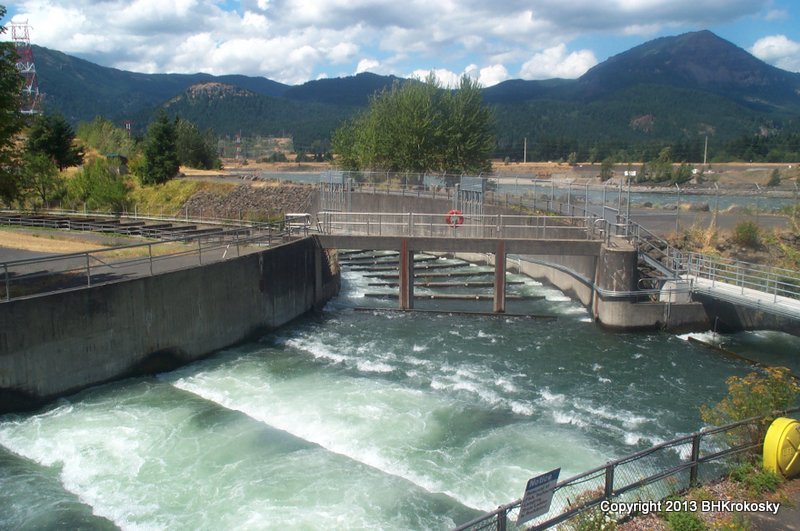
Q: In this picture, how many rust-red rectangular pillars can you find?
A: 2